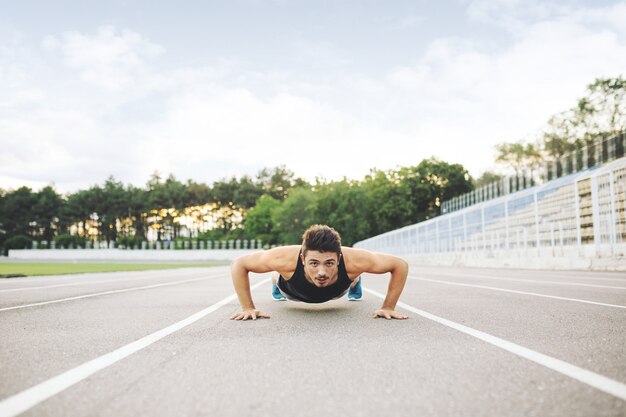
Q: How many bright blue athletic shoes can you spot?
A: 2